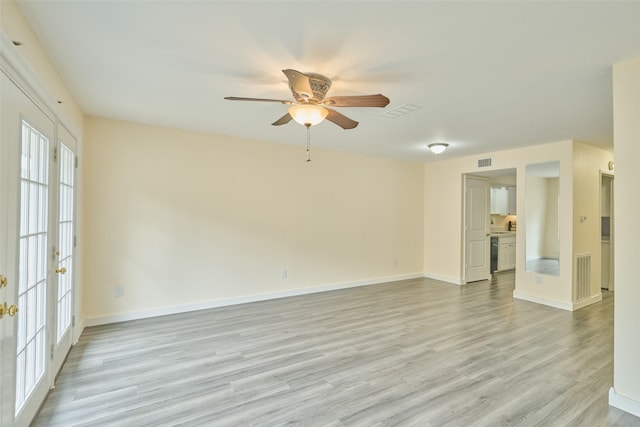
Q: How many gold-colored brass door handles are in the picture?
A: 2